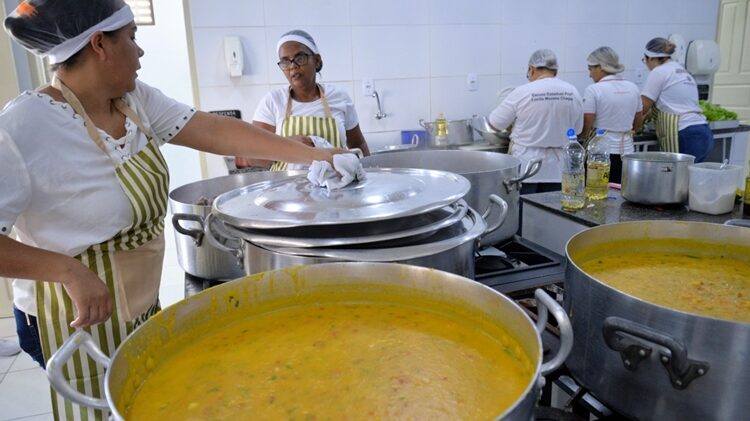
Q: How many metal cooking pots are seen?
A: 7